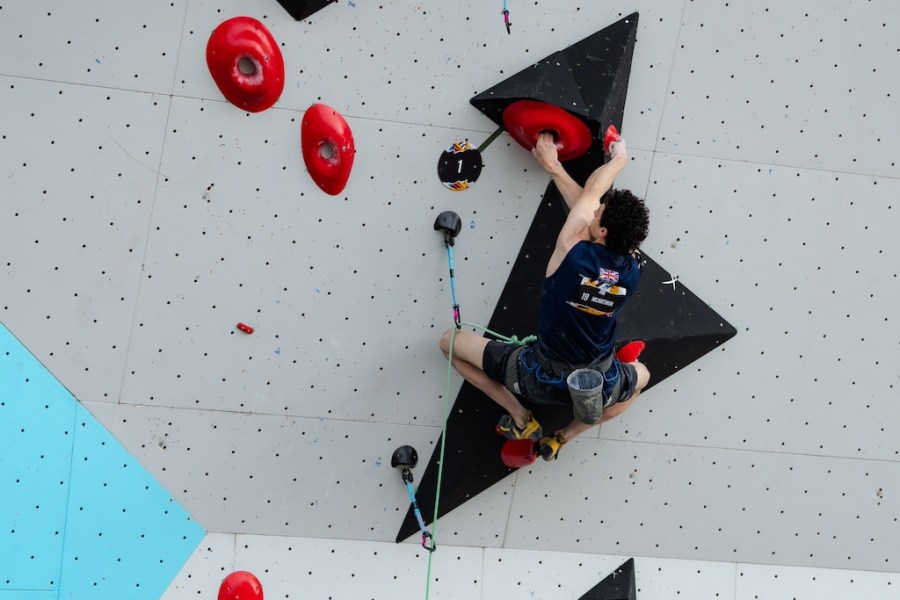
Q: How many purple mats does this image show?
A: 0